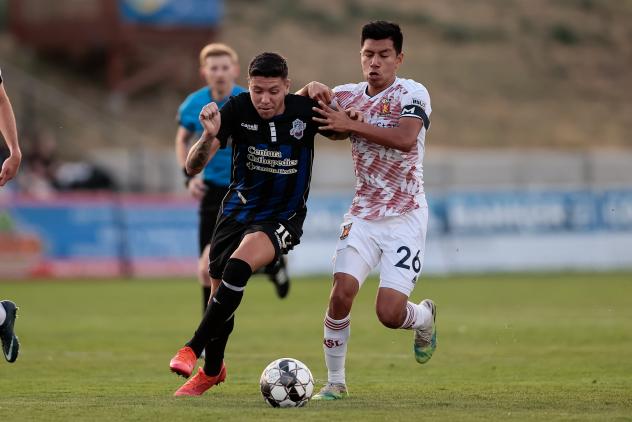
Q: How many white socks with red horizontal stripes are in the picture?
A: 2